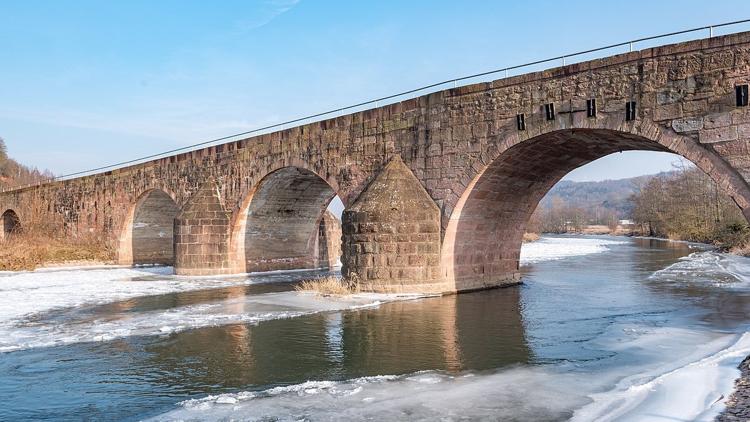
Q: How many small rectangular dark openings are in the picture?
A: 5